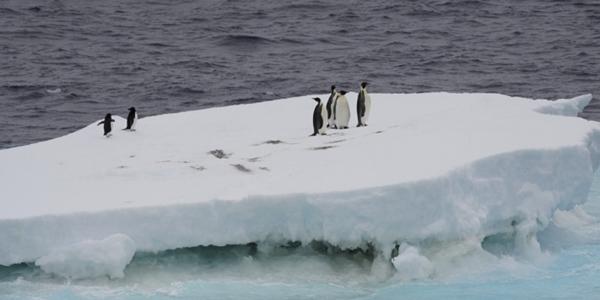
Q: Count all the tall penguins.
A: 4